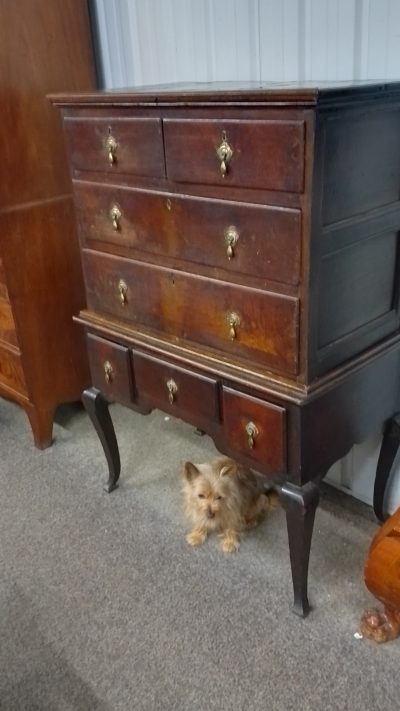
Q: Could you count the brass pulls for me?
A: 9